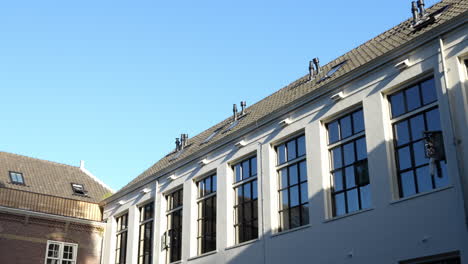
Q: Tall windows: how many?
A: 8